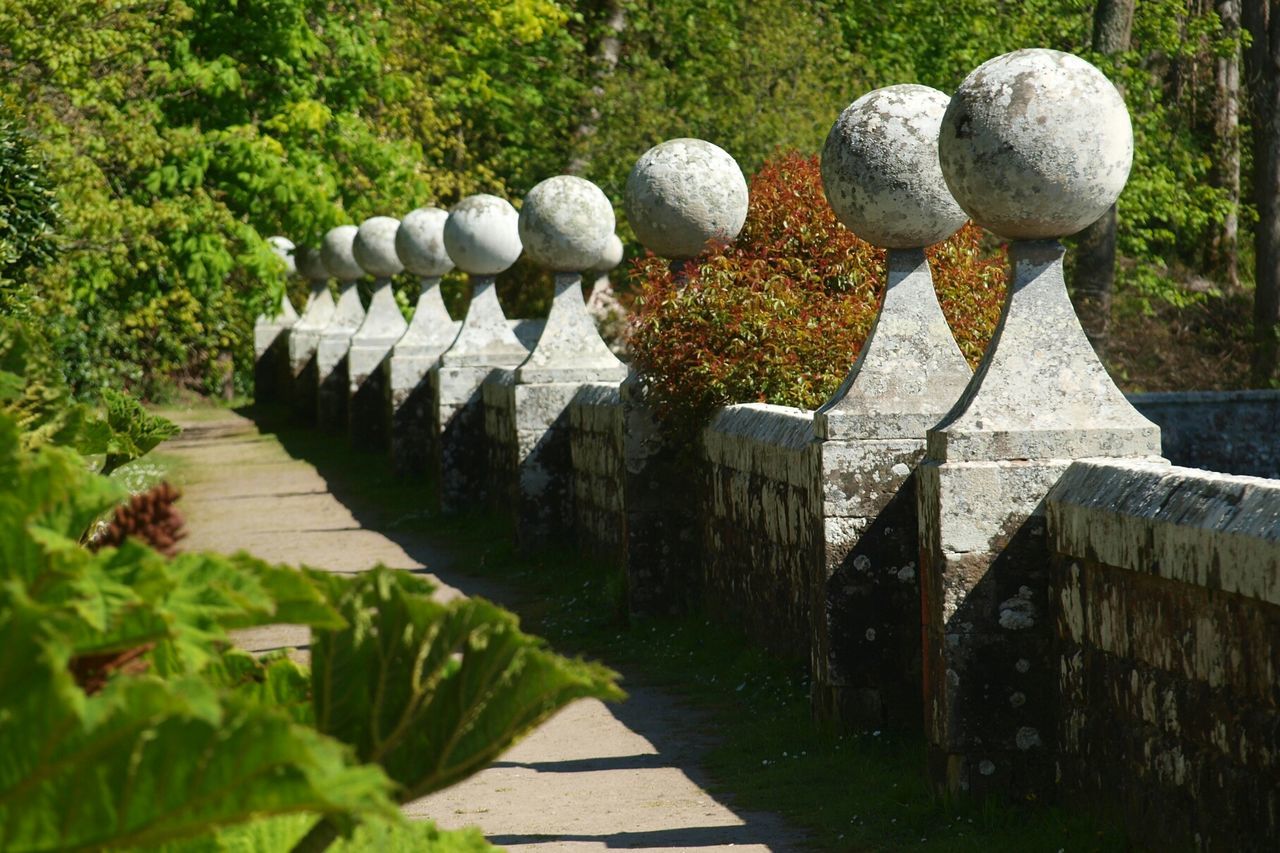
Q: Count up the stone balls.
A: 11